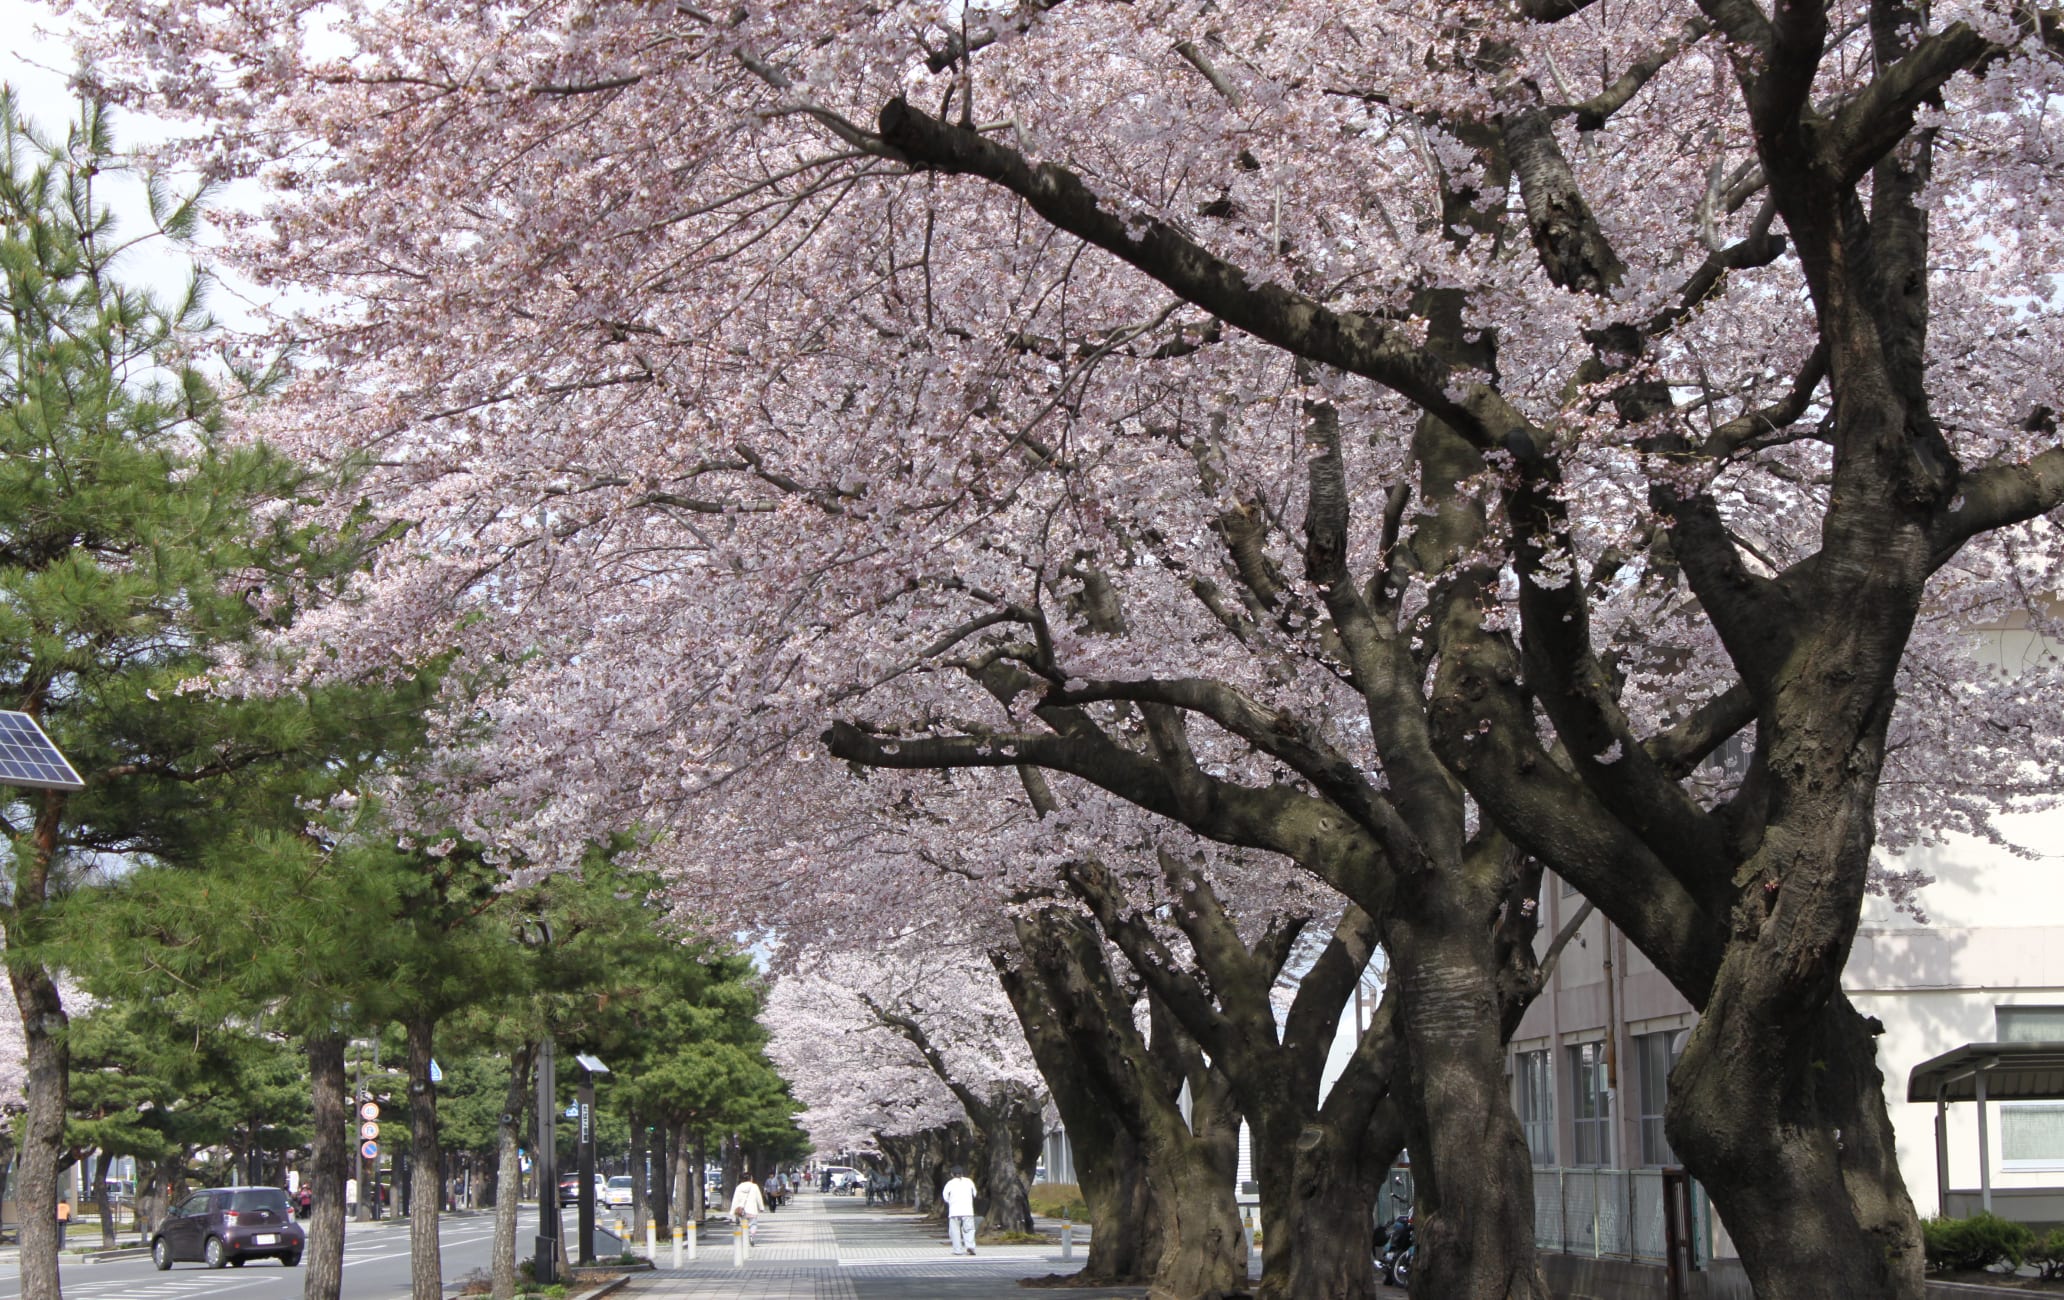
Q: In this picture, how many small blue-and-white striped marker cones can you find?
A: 0